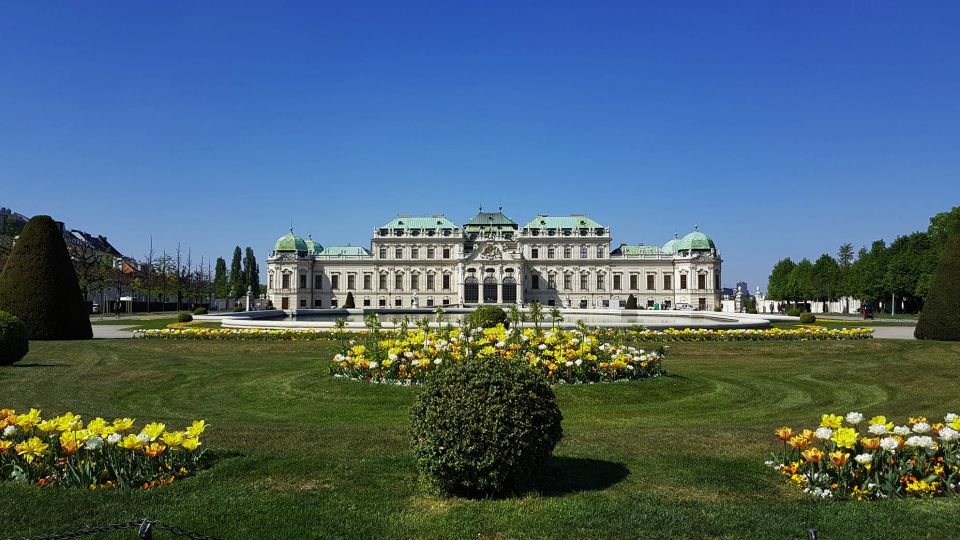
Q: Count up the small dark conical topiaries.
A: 2